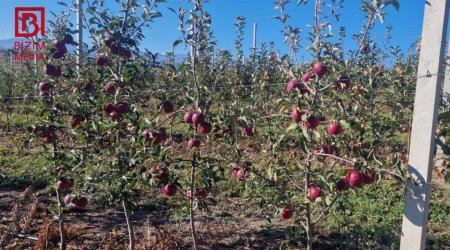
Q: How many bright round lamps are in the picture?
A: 0